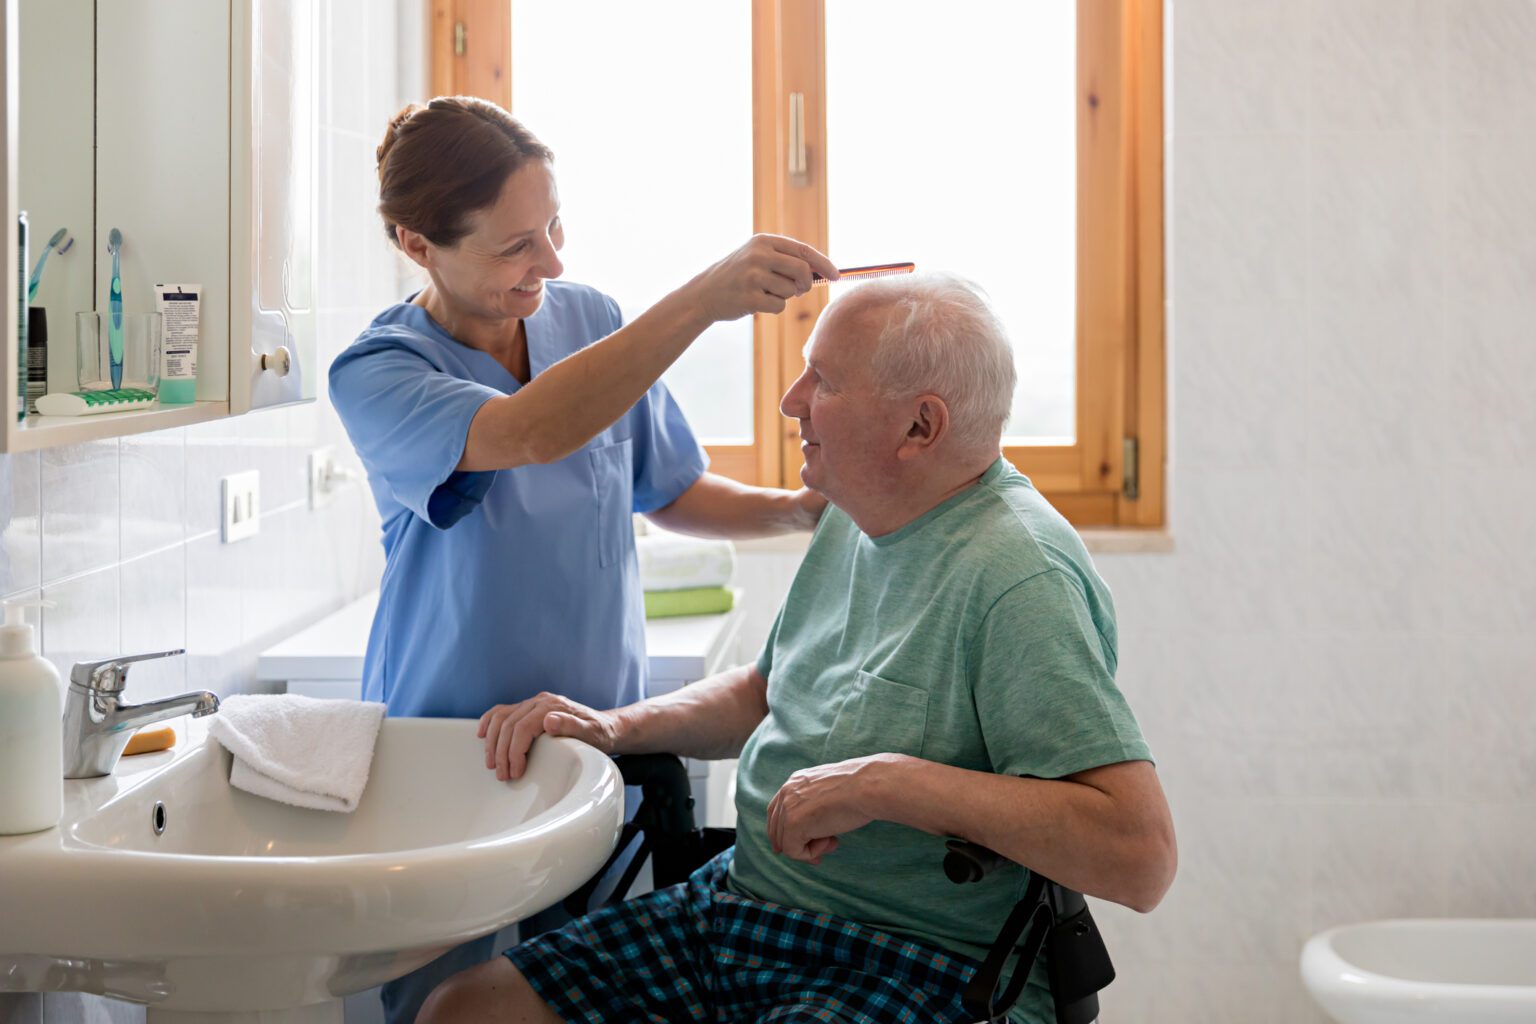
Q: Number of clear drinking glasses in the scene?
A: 1